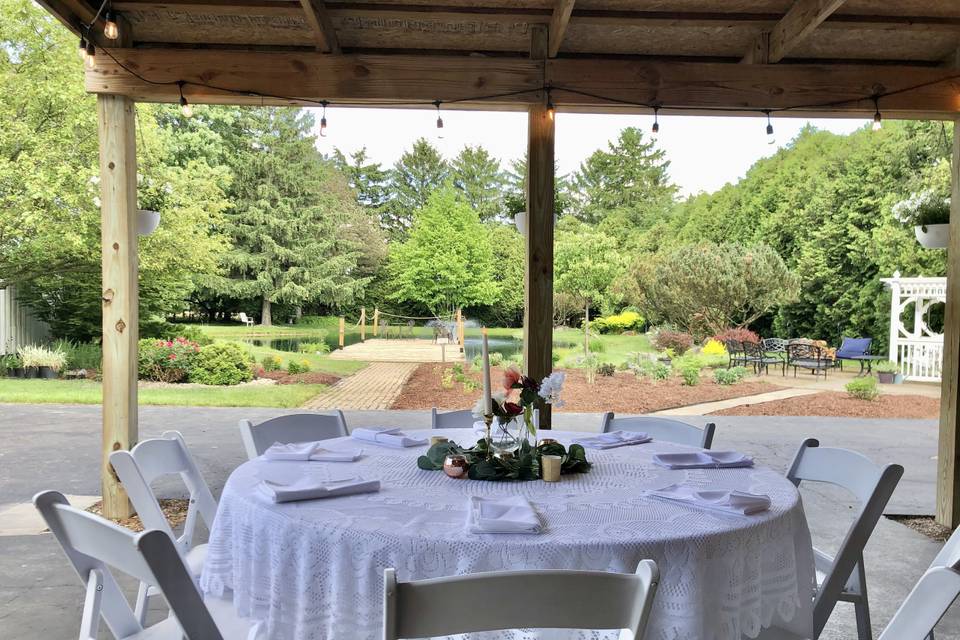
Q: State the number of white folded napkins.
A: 7